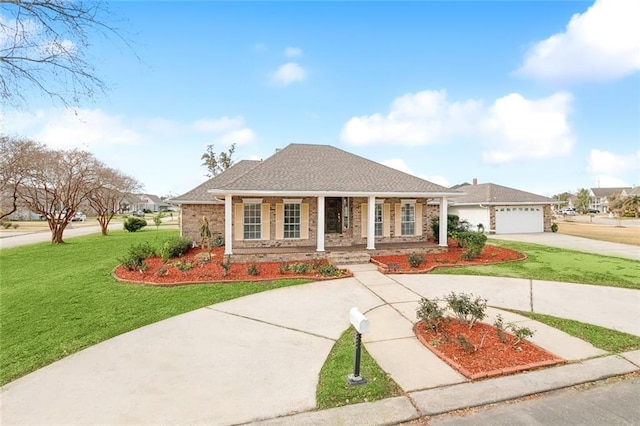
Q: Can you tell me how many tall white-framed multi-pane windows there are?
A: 4